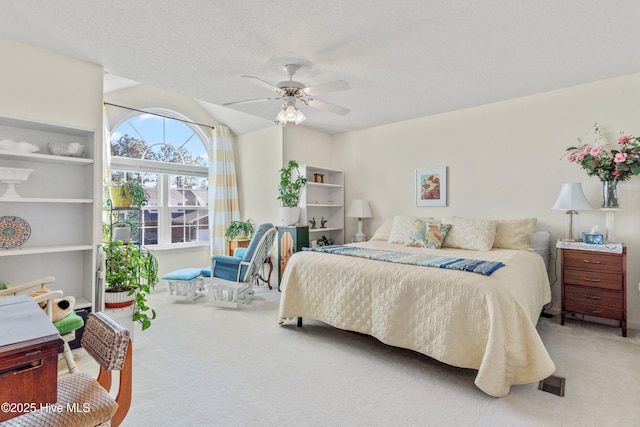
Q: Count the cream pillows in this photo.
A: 4